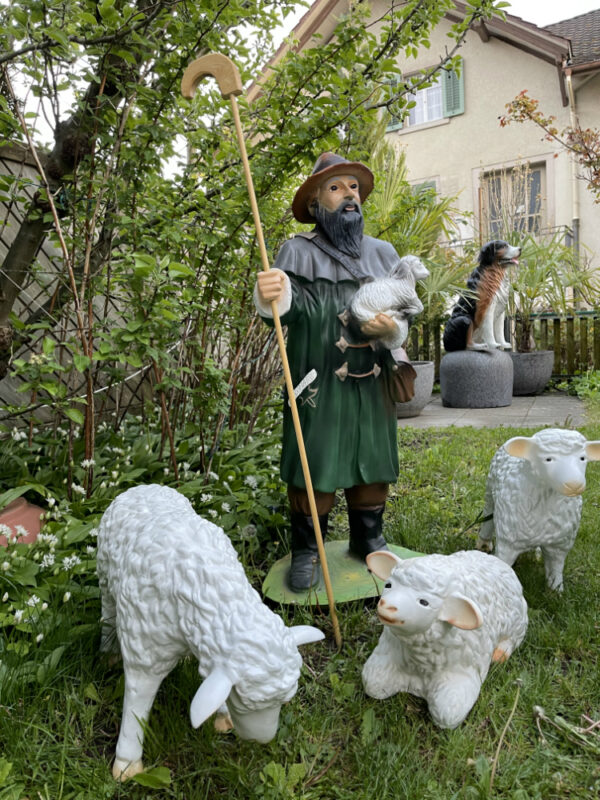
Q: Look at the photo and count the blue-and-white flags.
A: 0